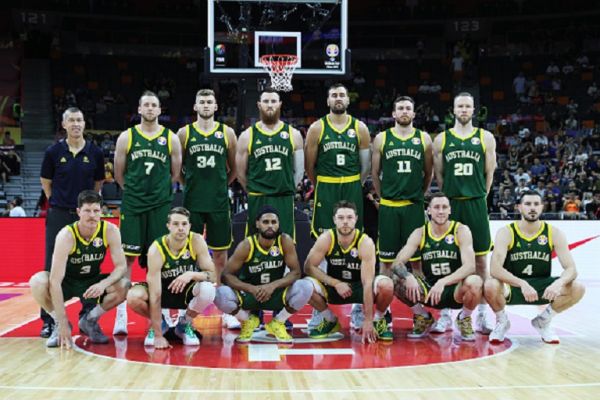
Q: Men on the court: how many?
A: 13